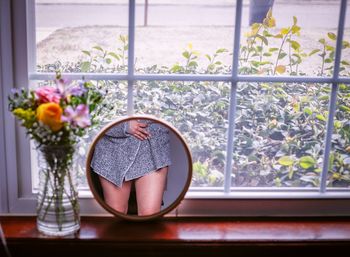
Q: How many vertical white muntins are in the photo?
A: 3